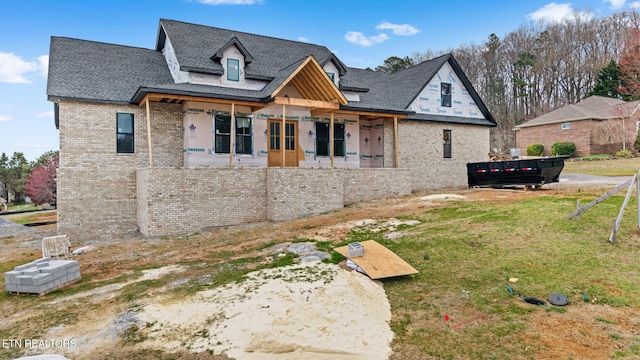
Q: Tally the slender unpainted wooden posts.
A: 5